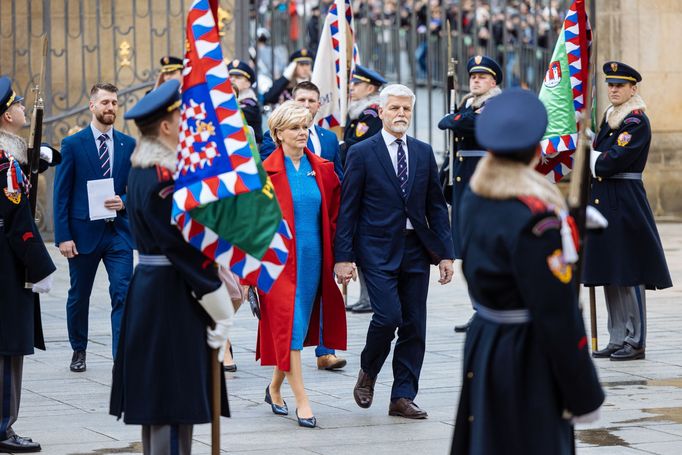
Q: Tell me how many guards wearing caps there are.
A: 9